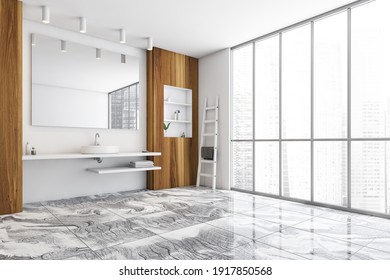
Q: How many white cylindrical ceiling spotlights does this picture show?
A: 4